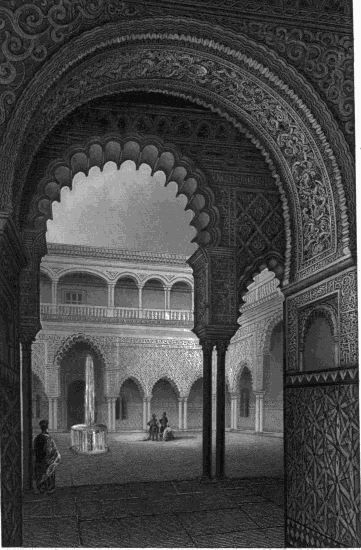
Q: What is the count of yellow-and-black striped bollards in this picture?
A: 0